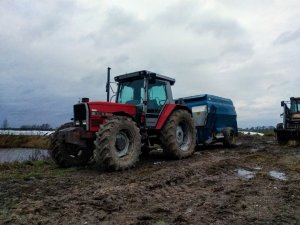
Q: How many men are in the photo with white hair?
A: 0